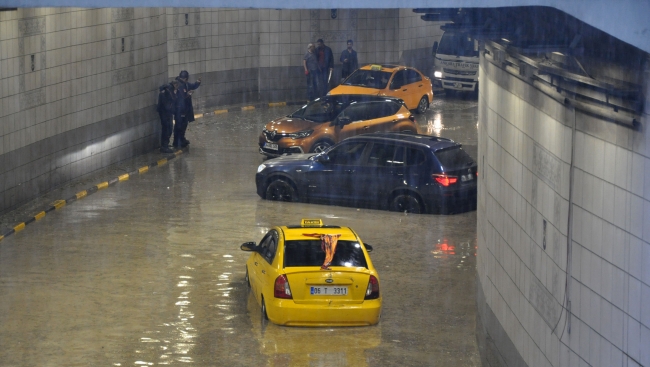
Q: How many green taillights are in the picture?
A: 0